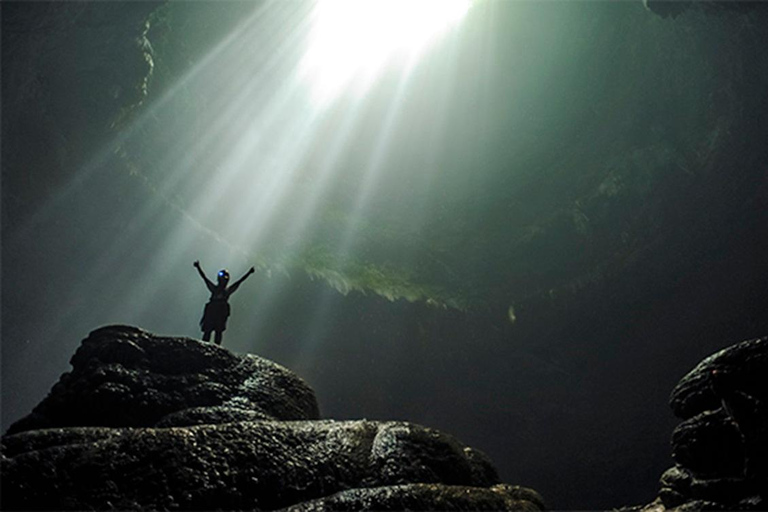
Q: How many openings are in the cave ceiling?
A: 1